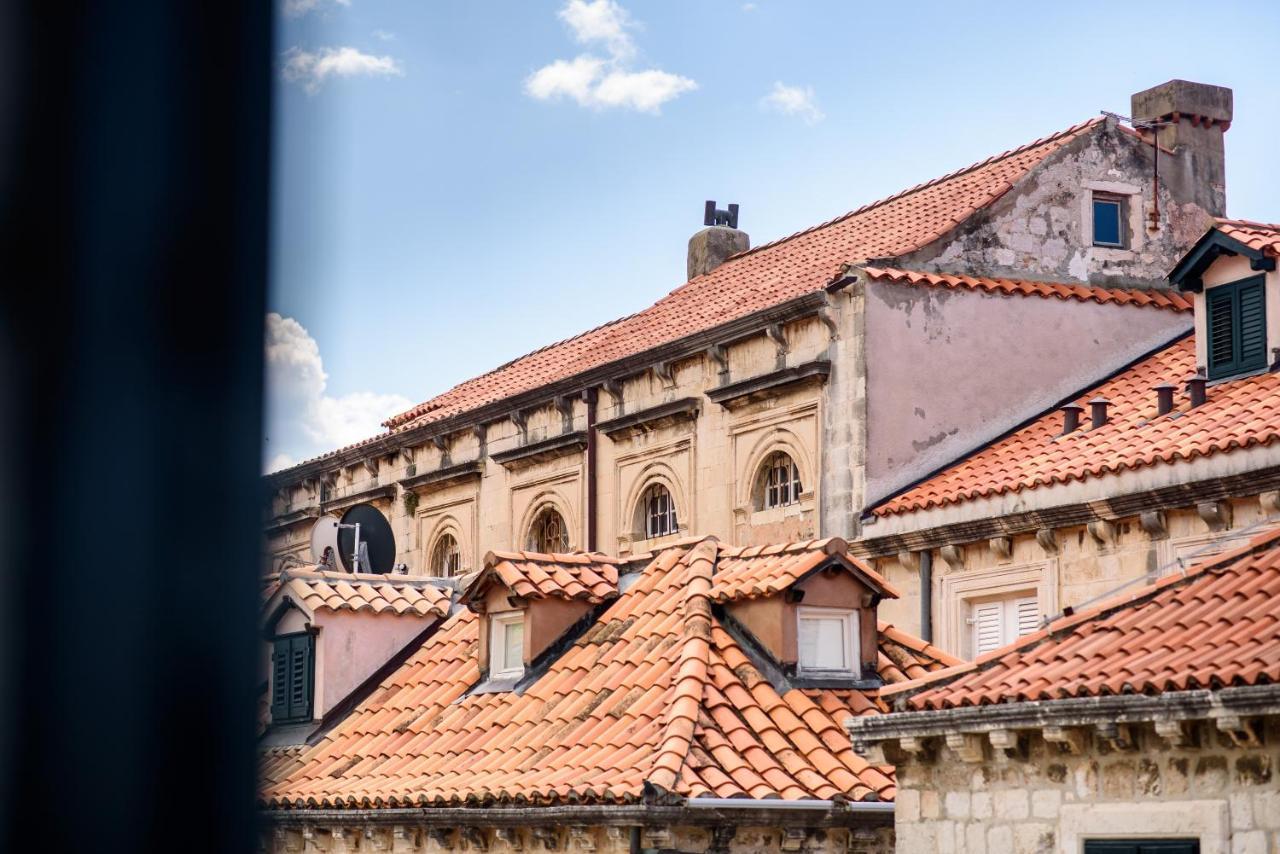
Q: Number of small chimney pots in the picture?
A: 4